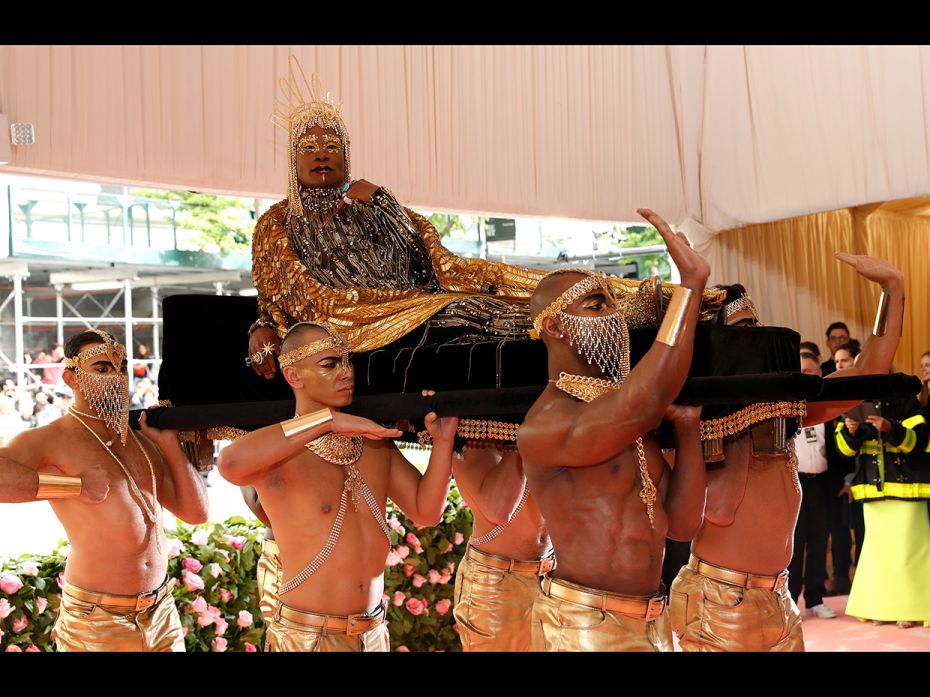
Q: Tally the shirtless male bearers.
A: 6